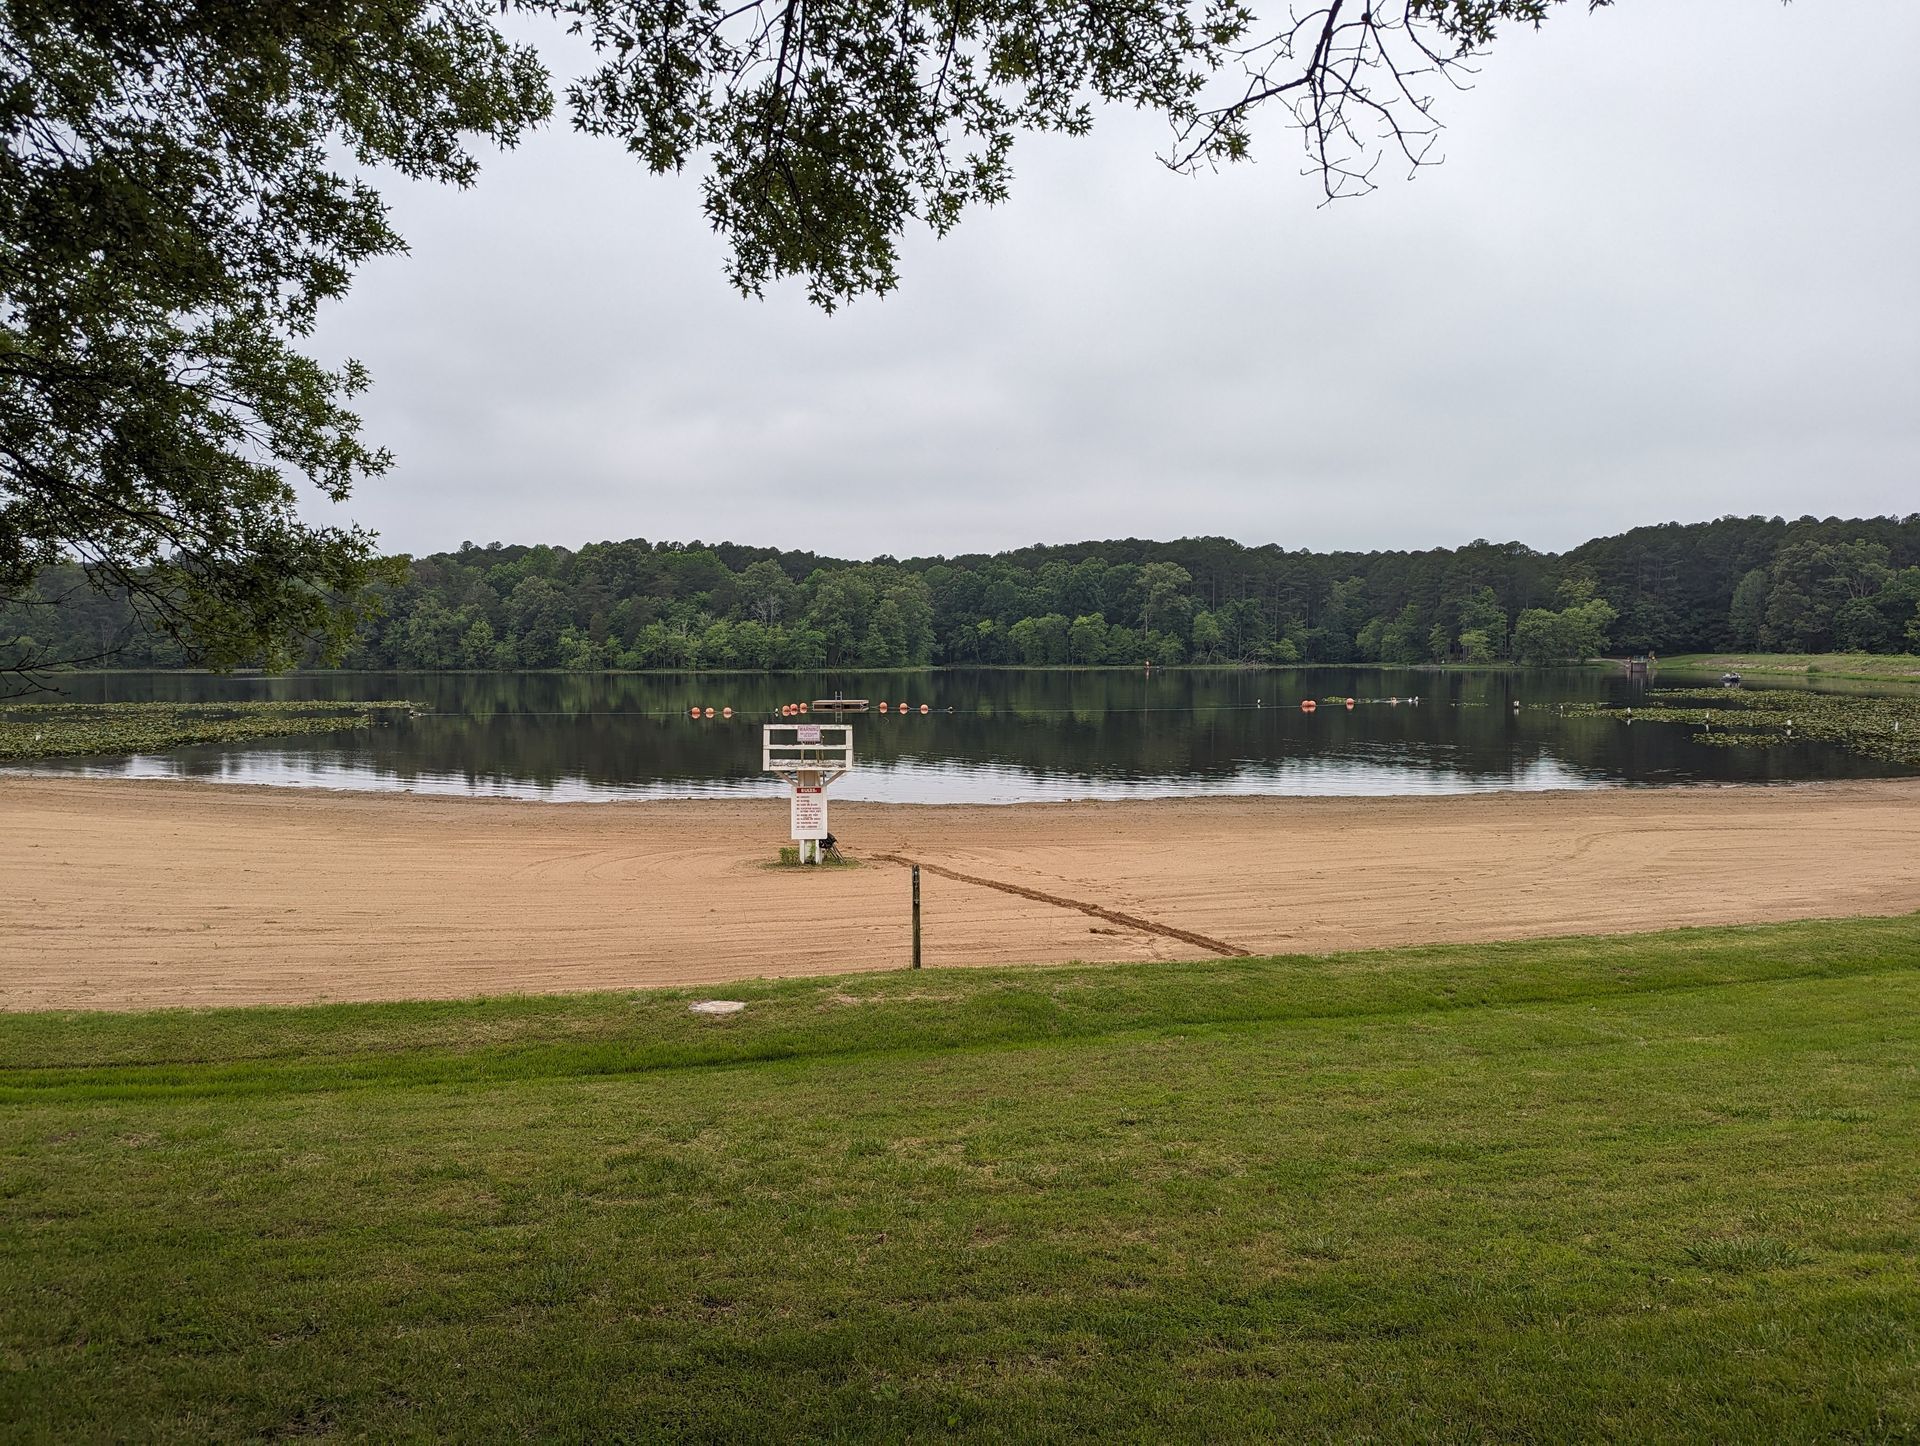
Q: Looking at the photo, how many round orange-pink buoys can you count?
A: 12